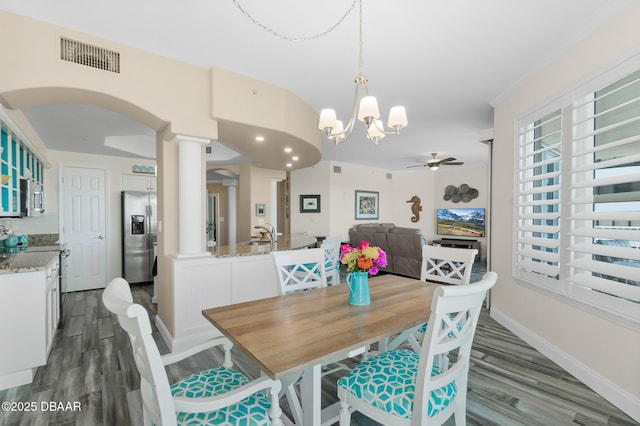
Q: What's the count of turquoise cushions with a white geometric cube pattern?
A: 3